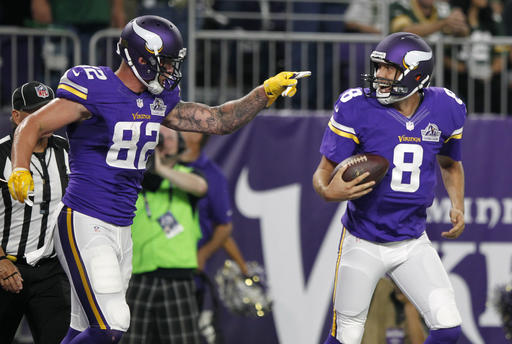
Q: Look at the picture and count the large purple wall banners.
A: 1